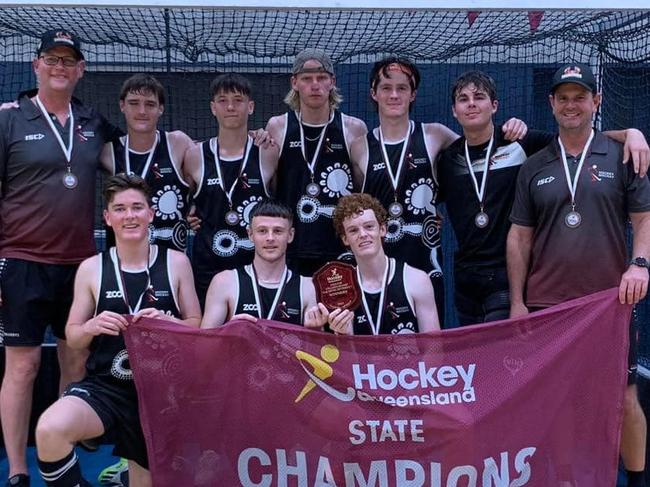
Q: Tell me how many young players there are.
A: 8